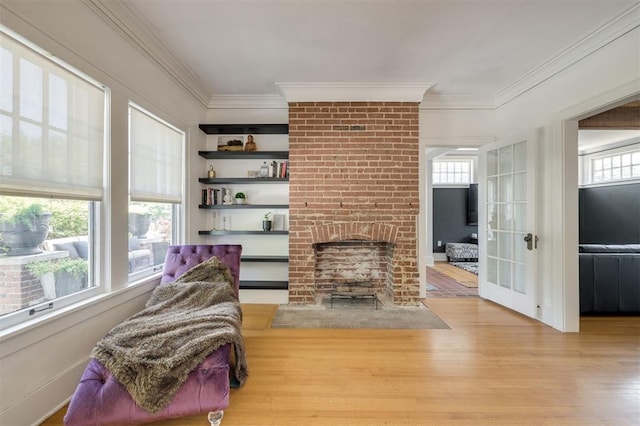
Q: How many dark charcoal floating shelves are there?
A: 7